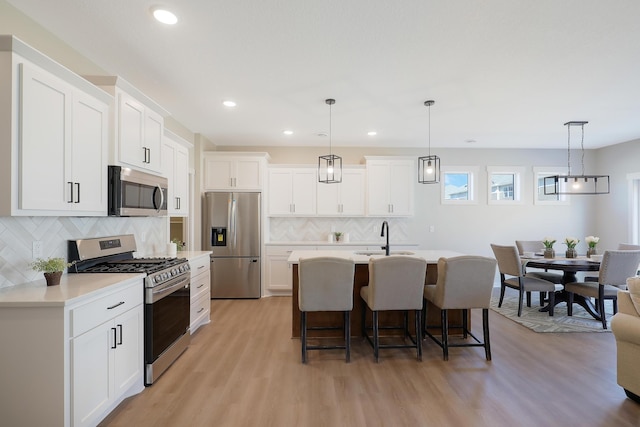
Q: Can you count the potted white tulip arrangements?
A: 3